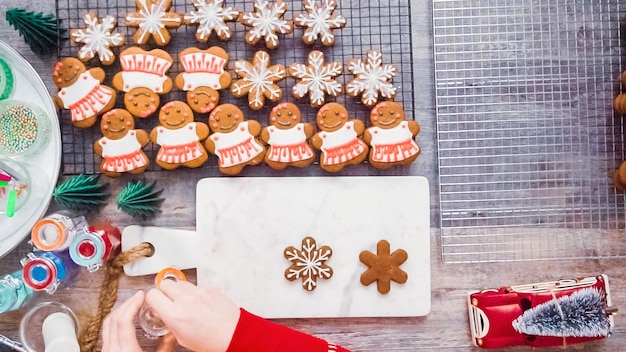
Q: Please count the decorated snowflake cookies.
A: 9